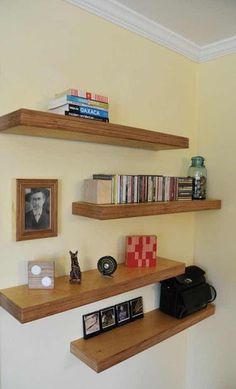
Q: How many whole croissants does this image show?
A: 0